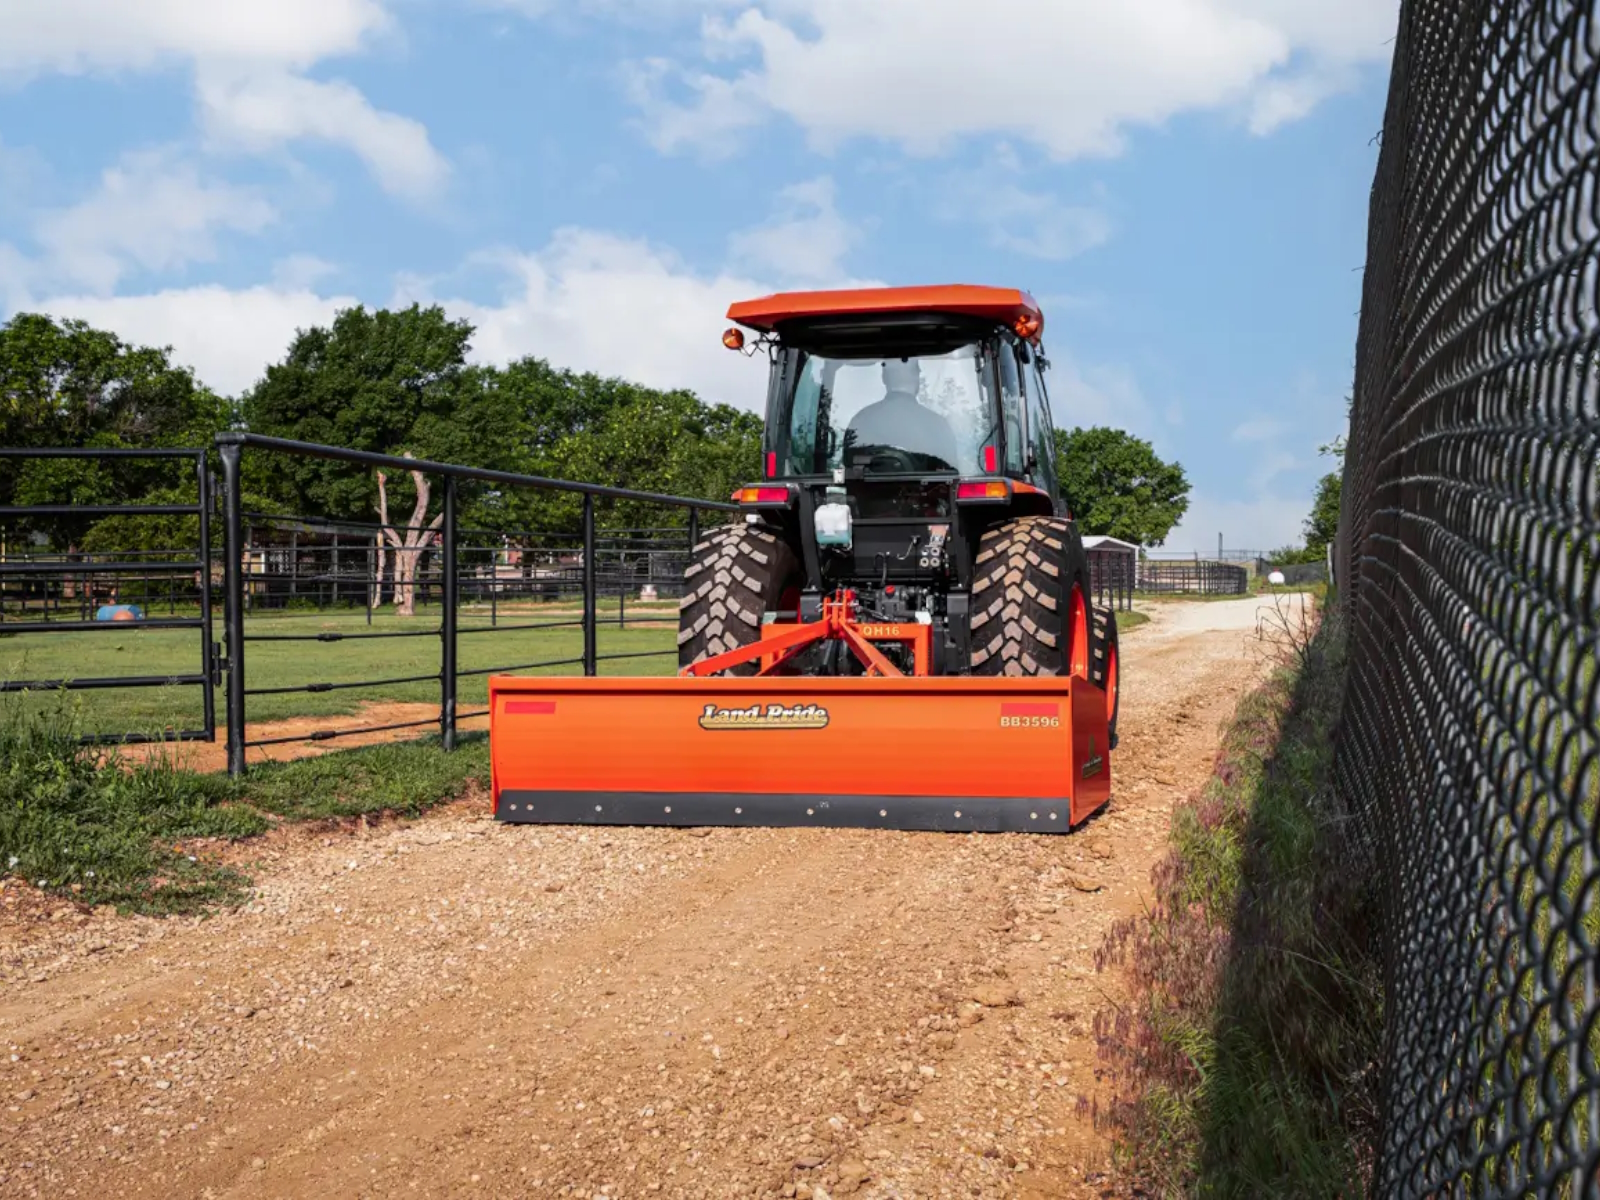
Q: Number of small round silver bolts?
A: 10